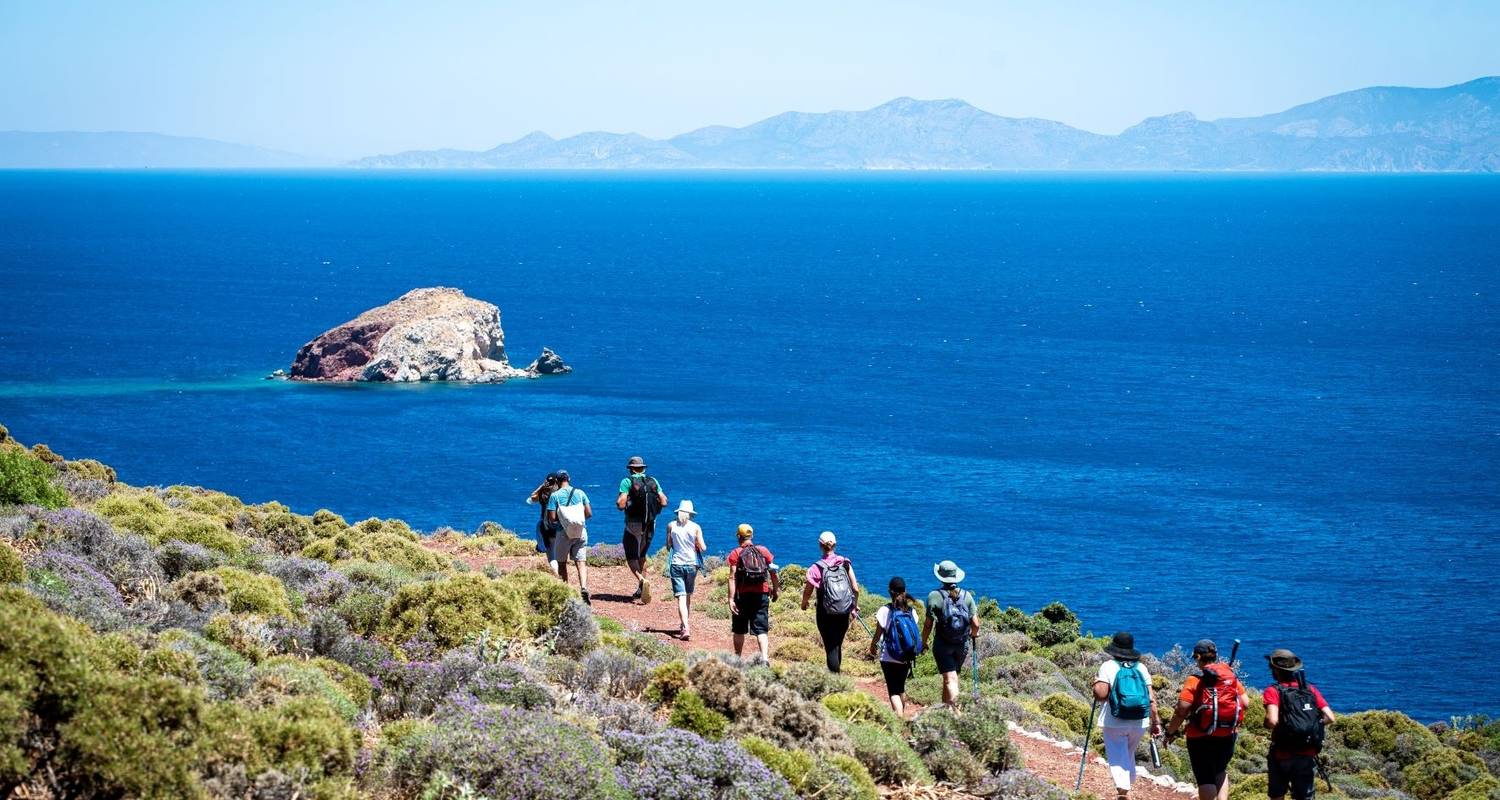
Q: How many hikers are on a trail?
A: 11